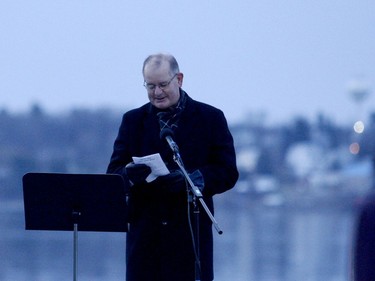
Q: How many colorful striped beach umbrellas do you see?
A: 0